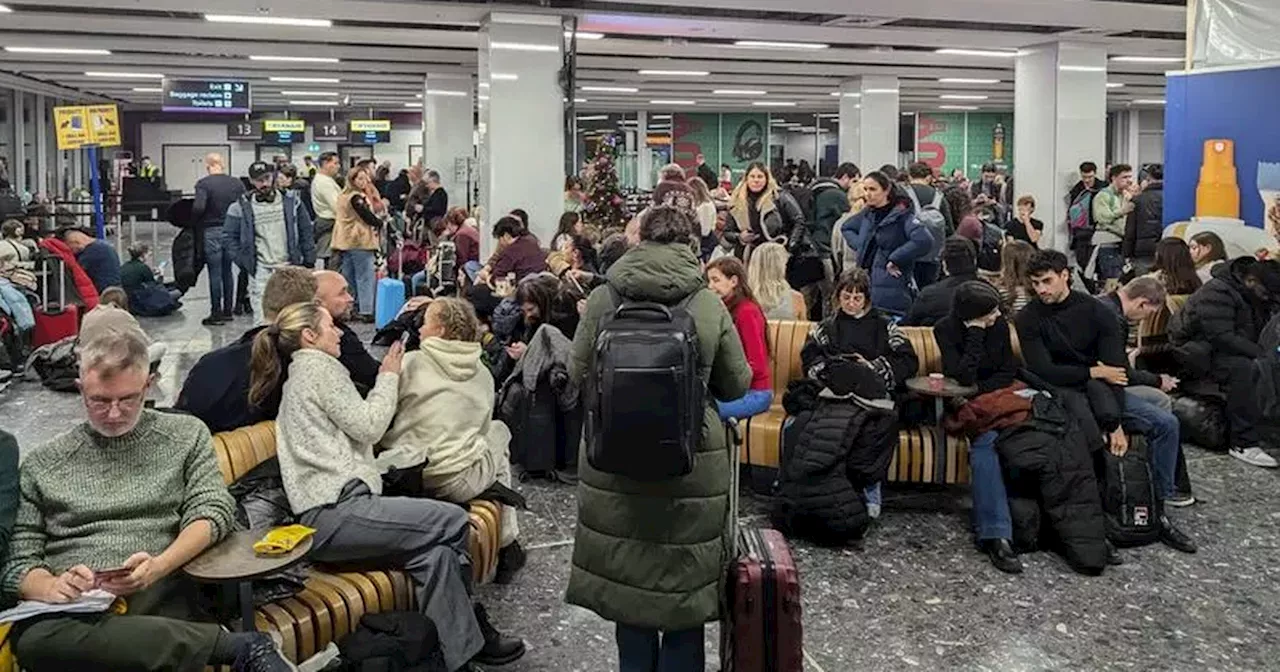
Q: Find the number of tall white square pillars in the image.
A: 4